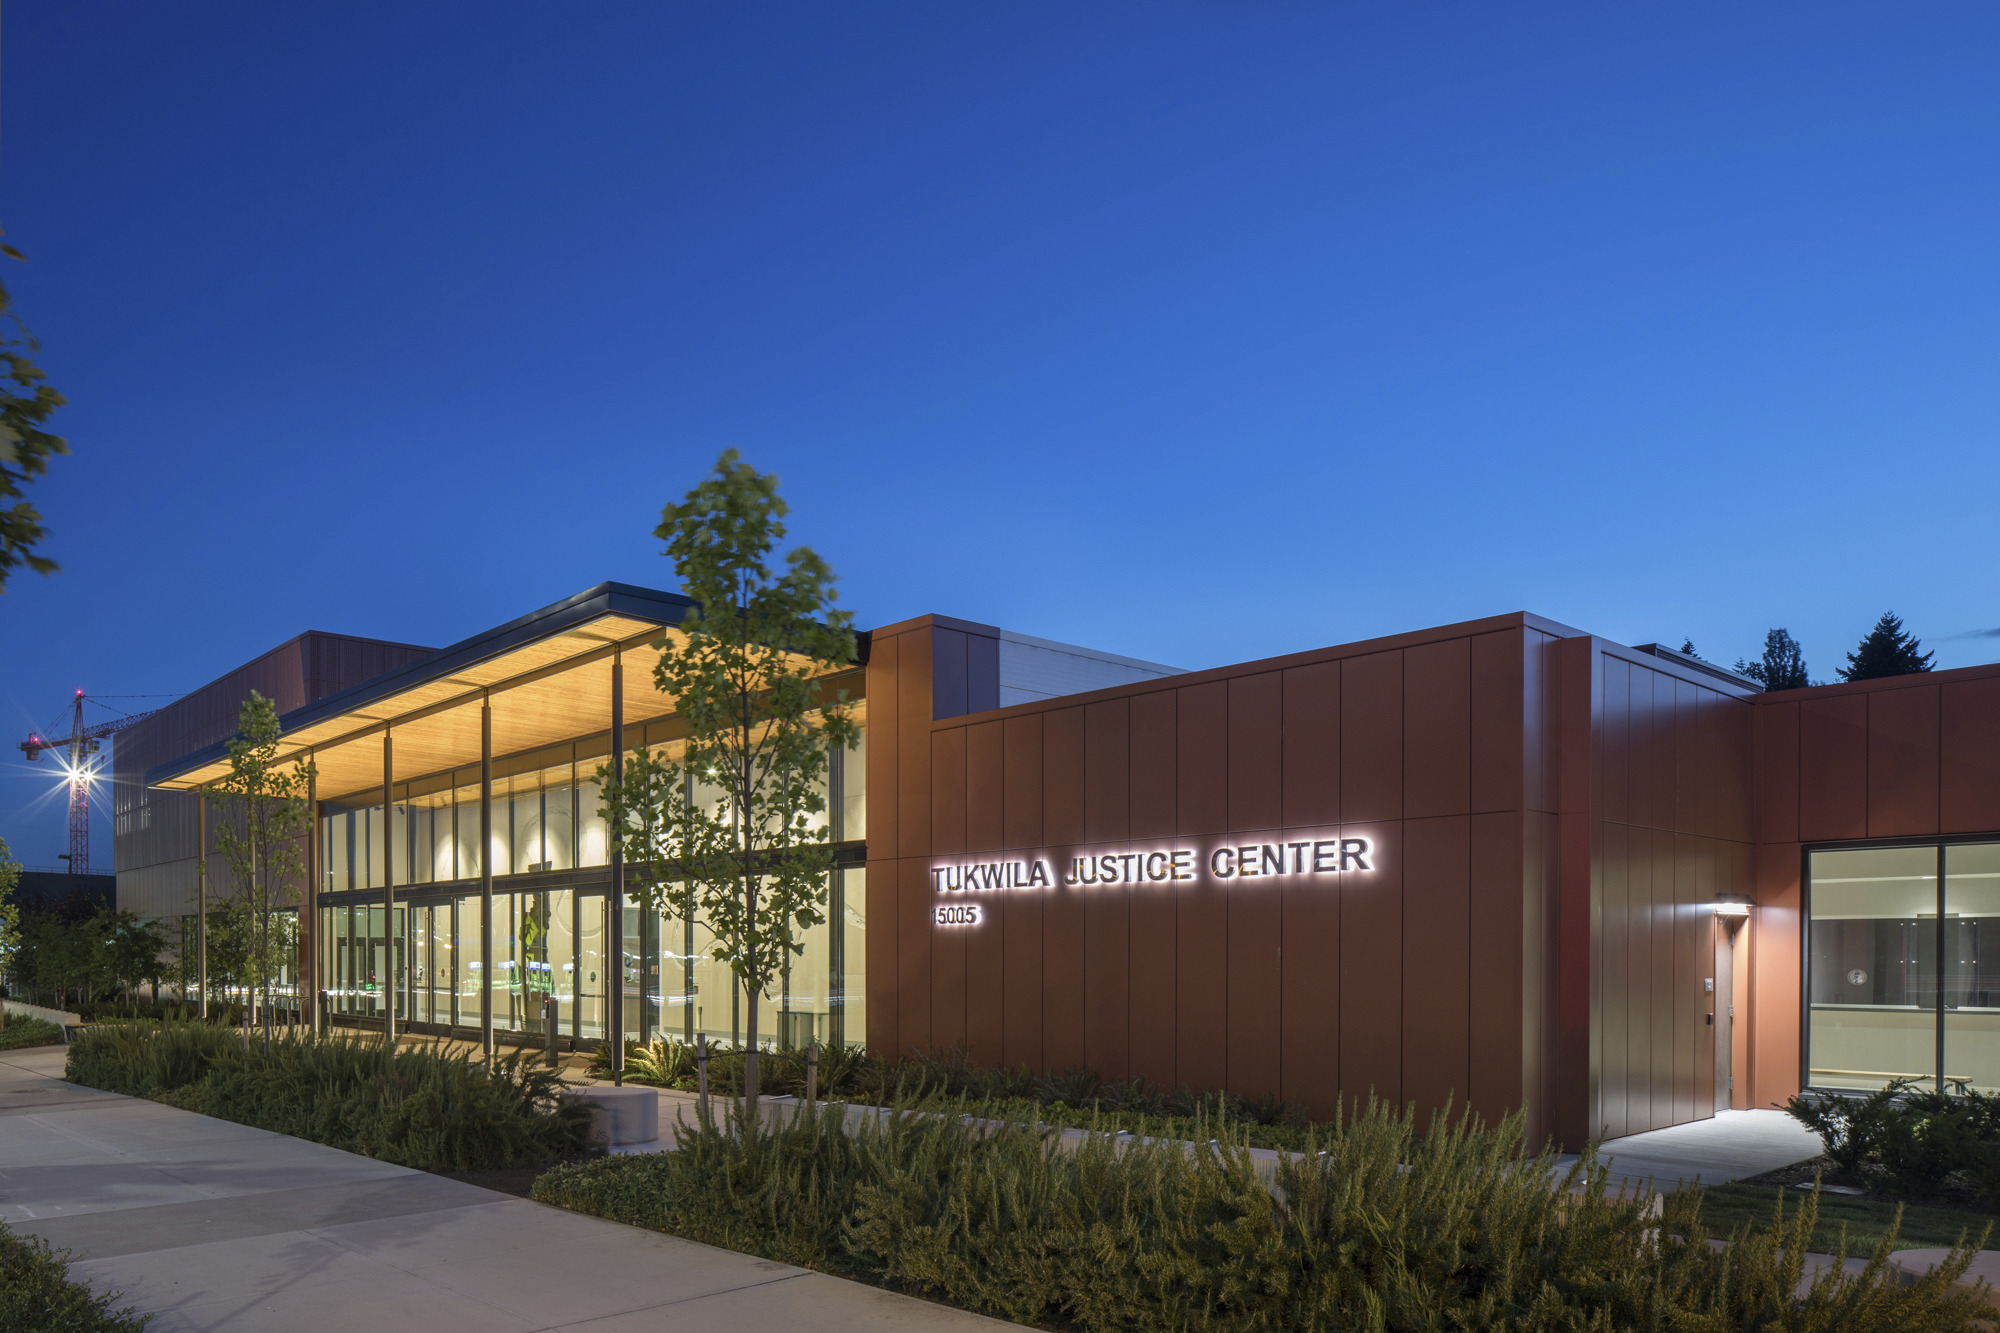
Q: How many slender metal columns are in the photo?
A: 6